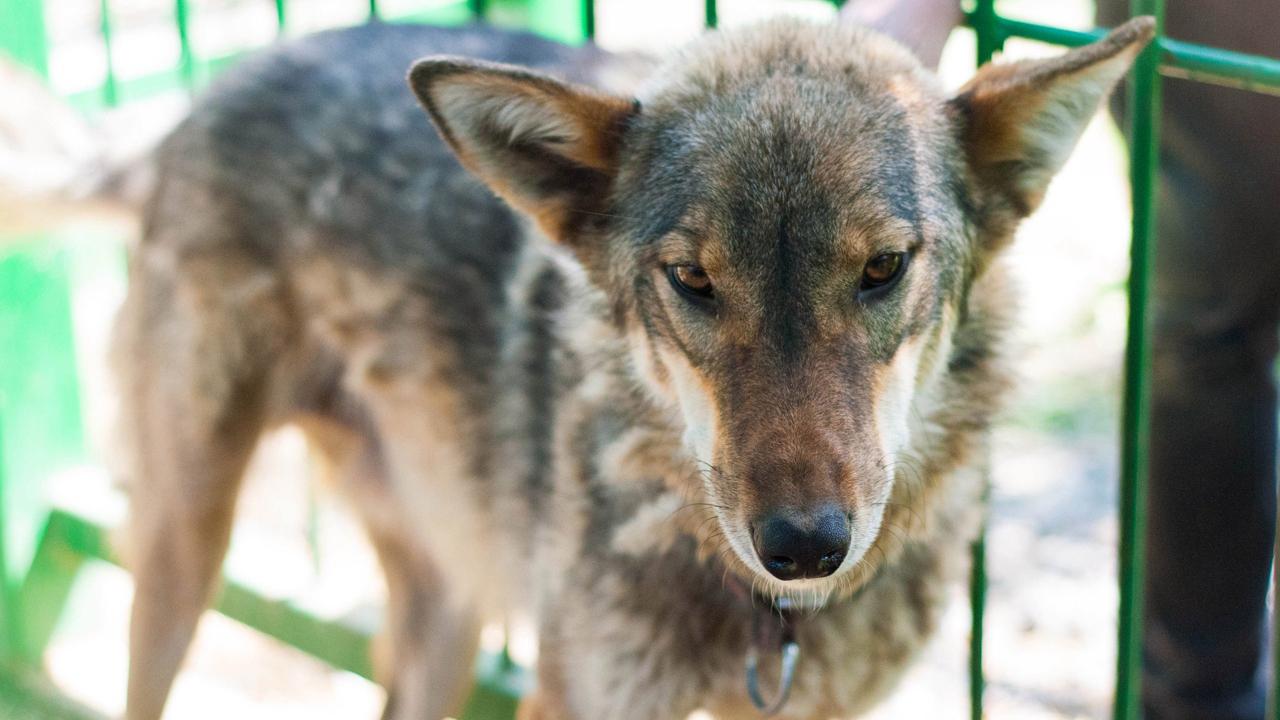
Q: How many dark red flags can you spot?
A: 0